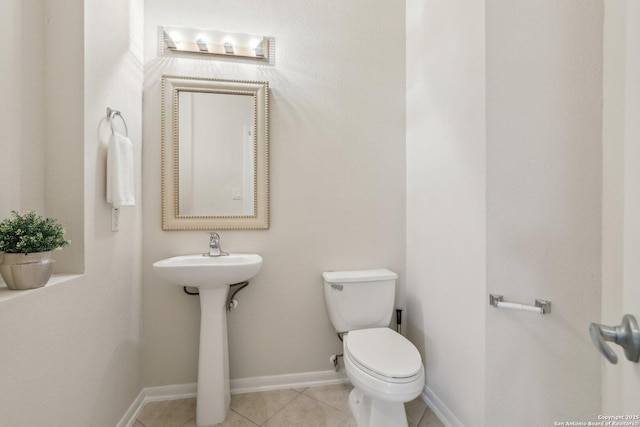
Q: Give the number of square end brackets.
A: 2